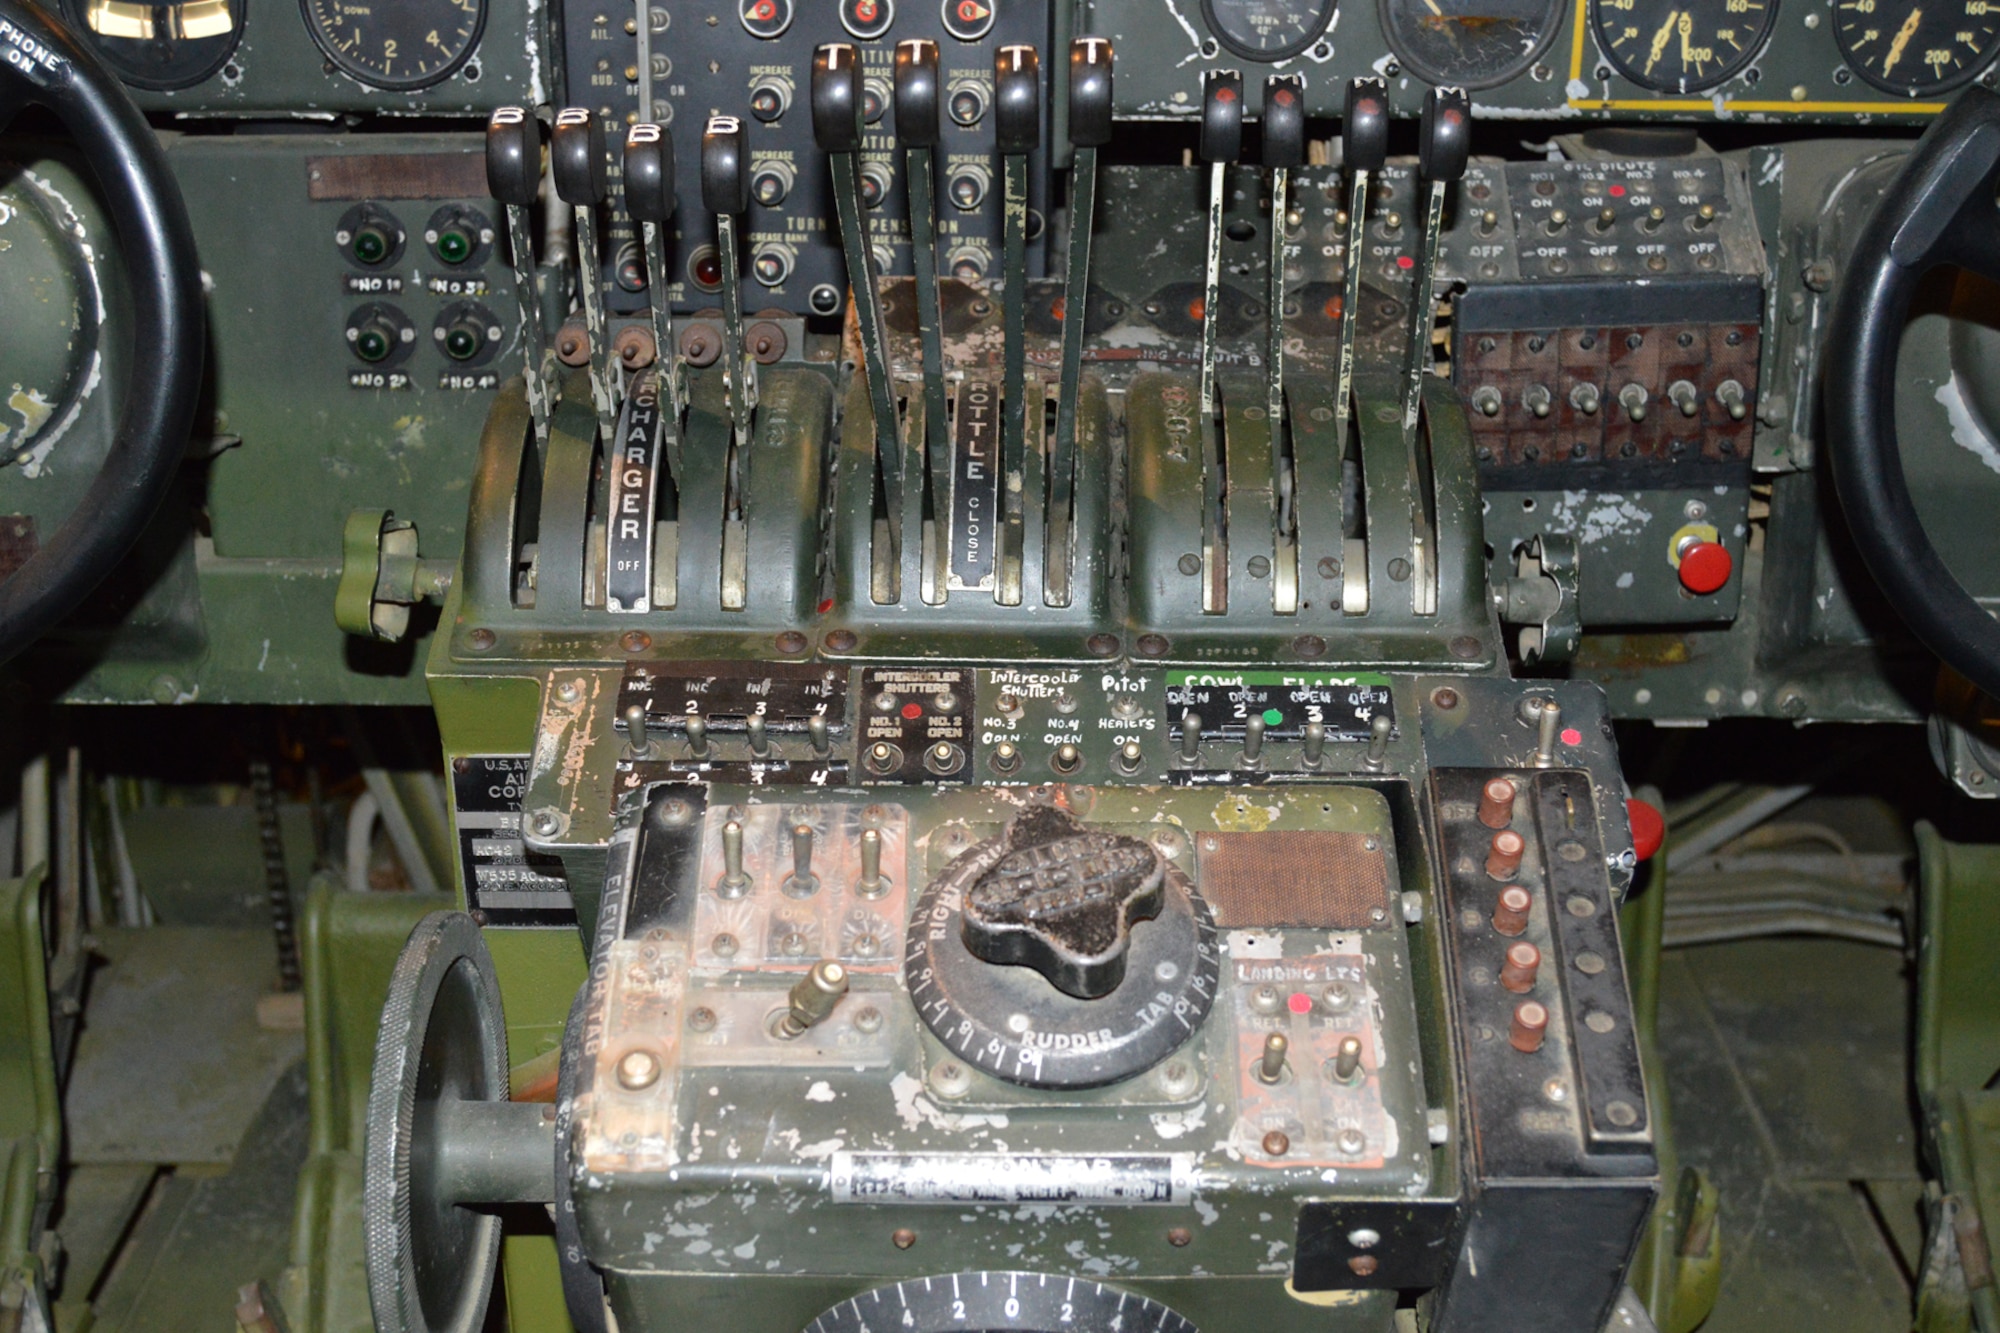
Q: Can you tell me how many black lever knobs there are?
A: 12